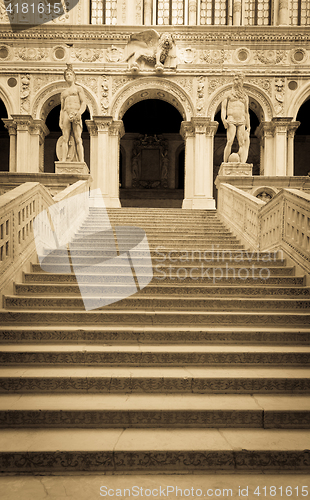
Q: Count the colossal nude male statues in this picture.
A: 2